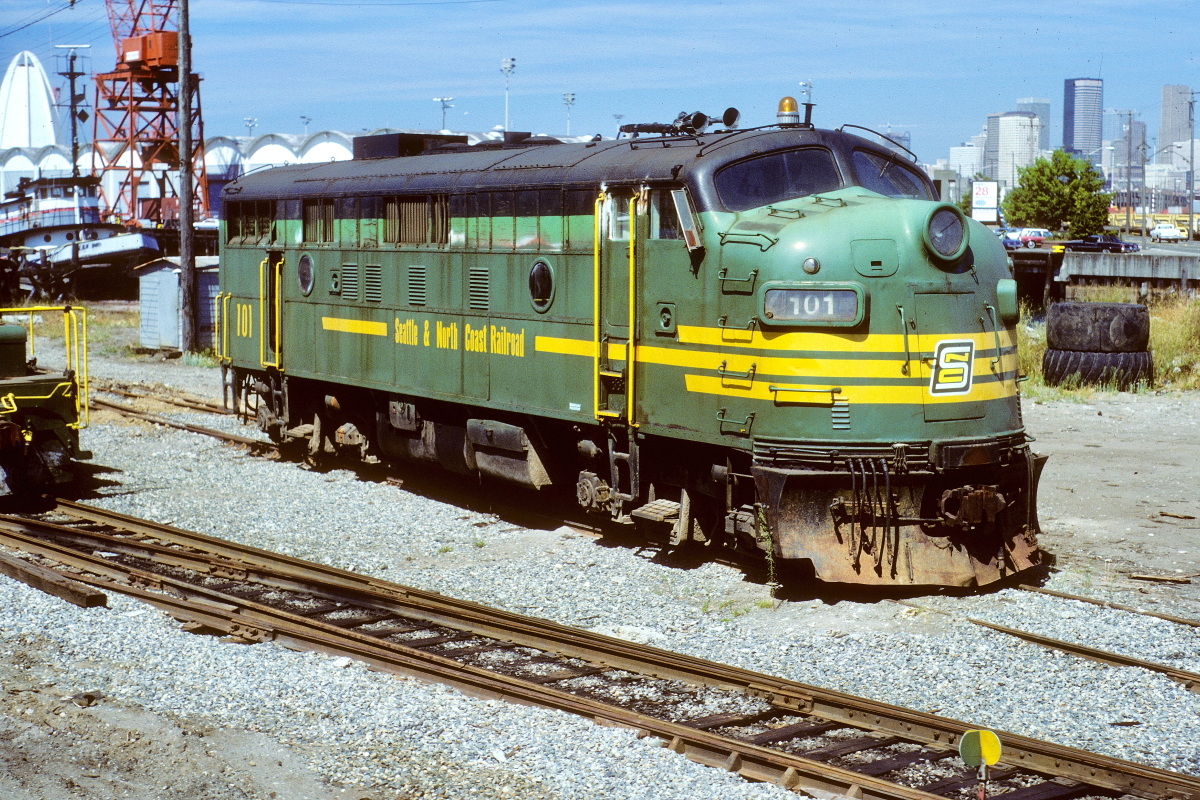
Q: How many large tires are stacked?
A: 2